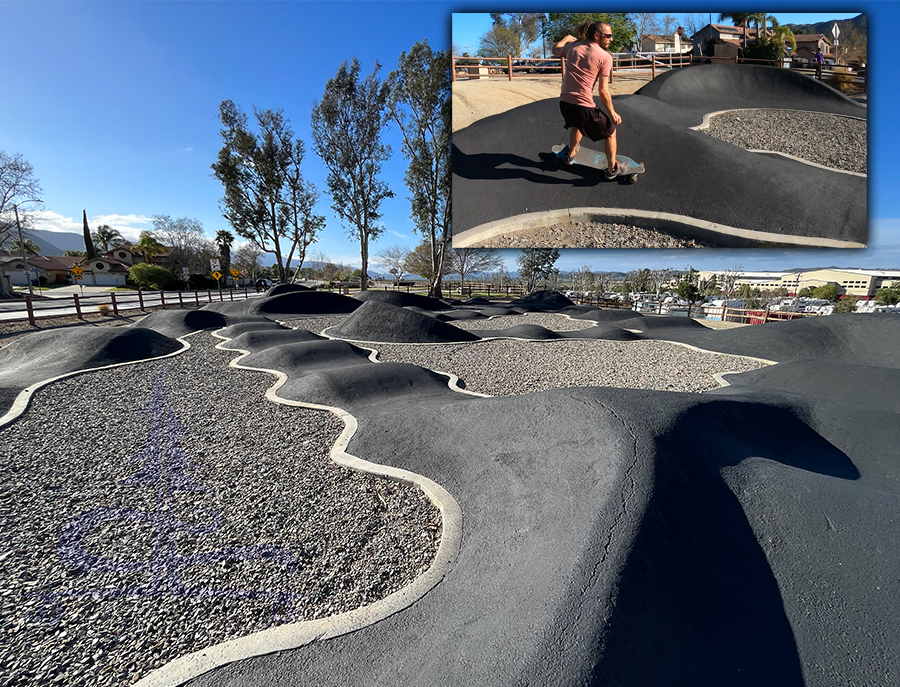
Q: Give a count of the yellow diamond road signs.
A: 3